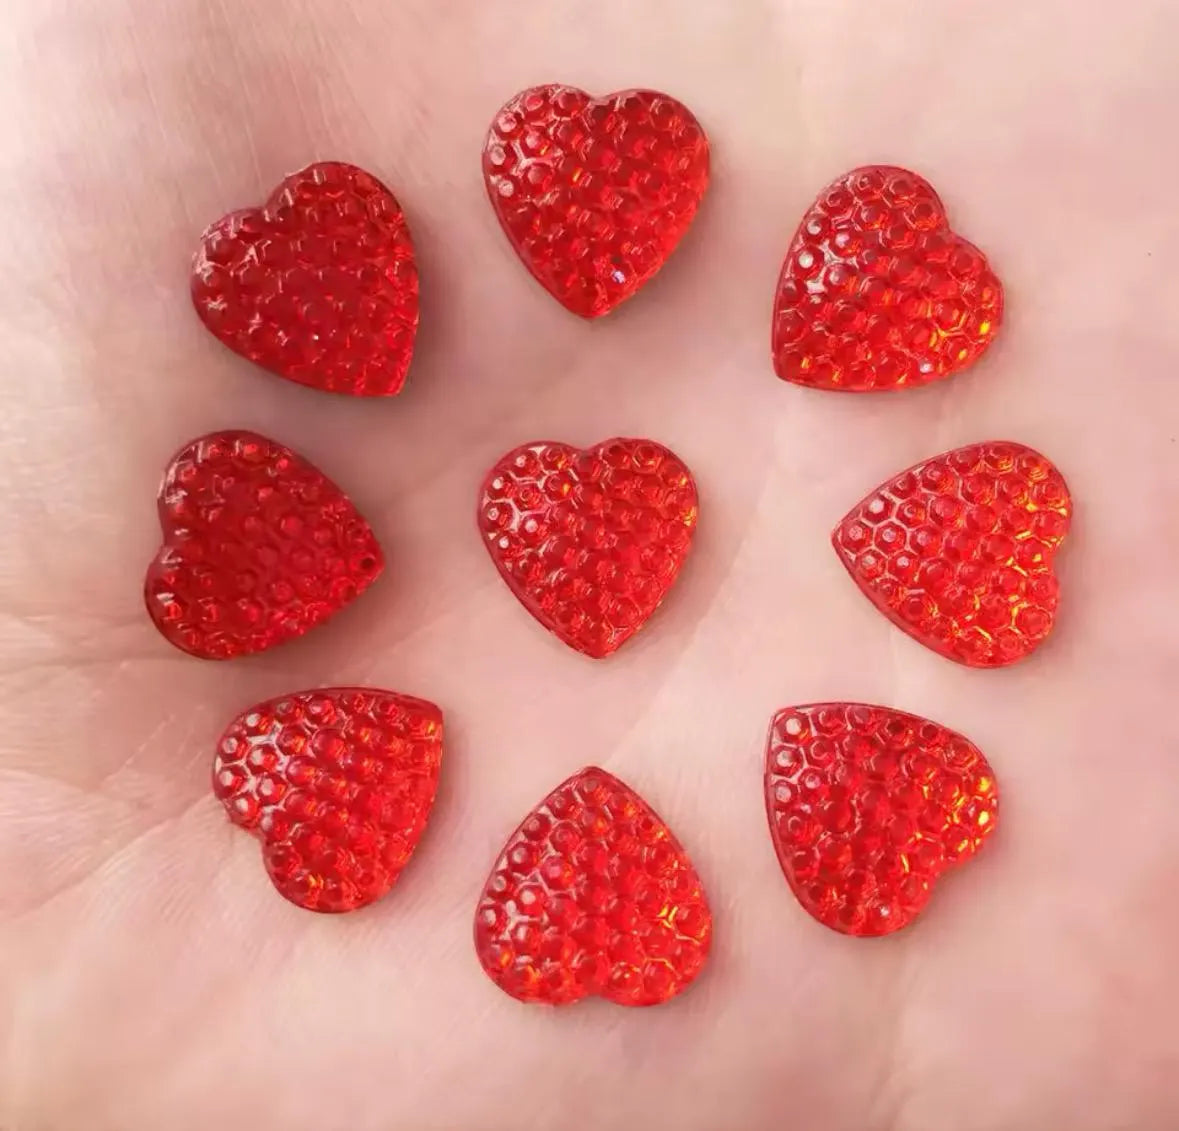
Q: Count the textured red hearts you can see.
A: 9